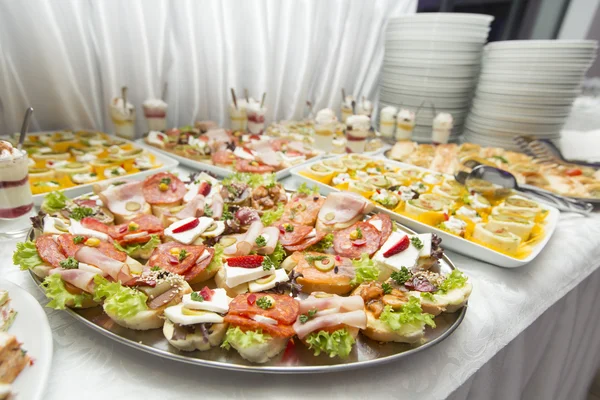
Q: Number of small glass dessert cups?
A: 12